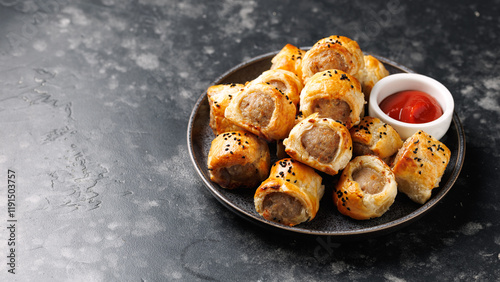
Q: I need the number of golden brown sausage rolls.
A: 13